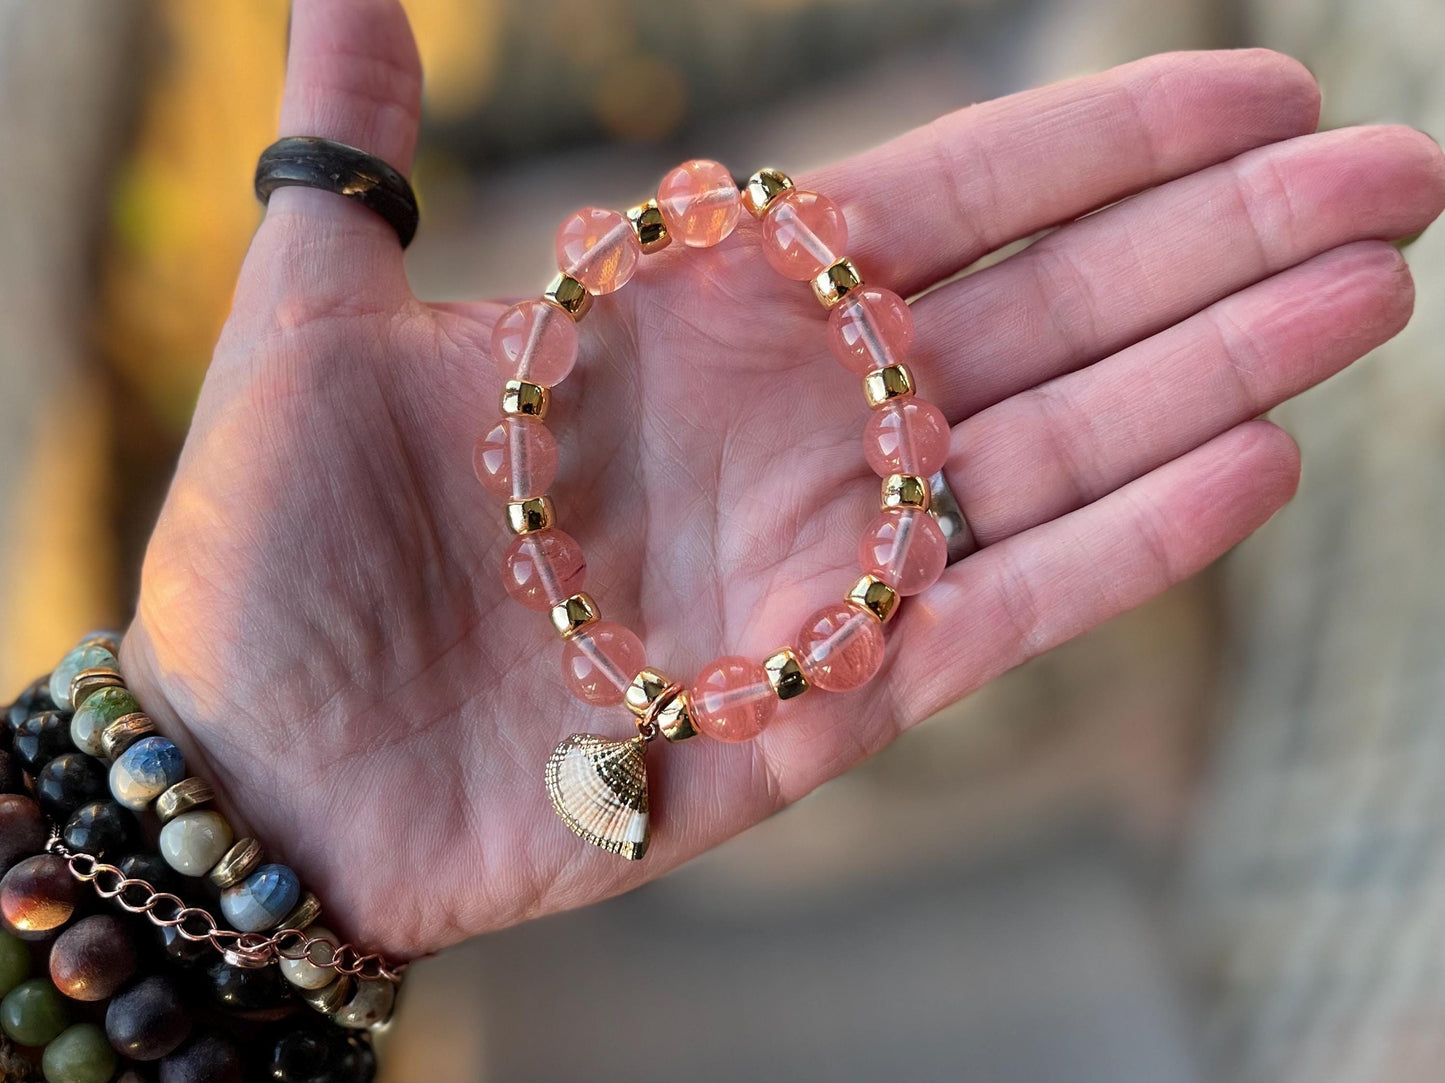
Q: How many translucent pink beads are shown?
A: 12